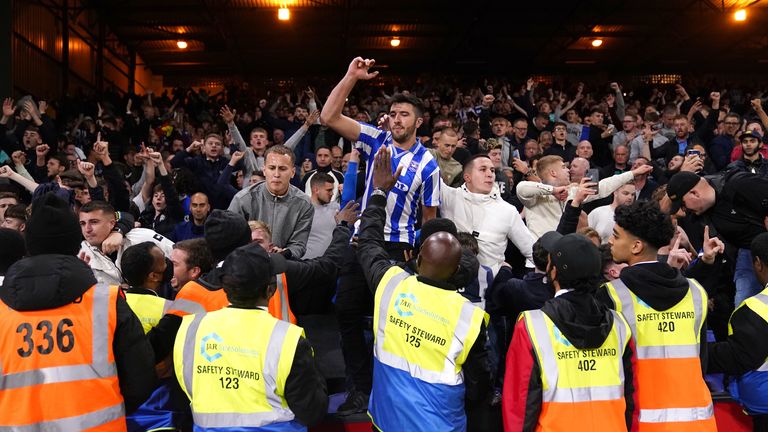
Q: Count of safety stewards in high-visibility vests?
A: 8